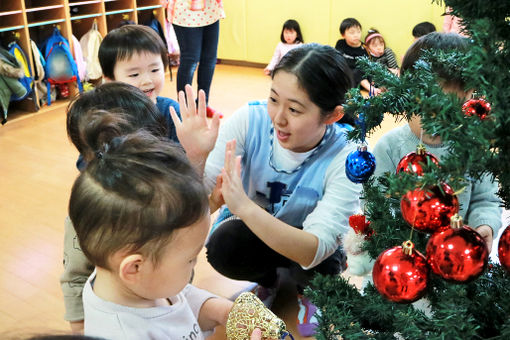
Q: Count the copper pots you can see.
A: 0